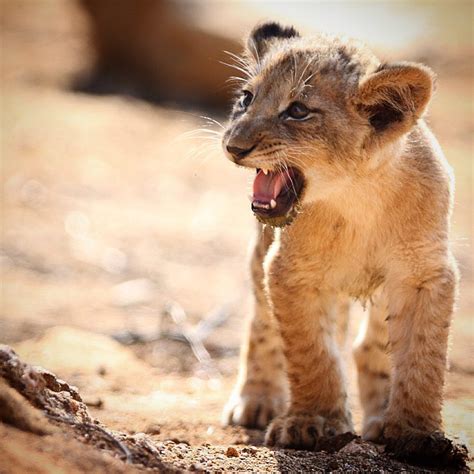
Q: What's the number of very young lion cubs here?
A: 1